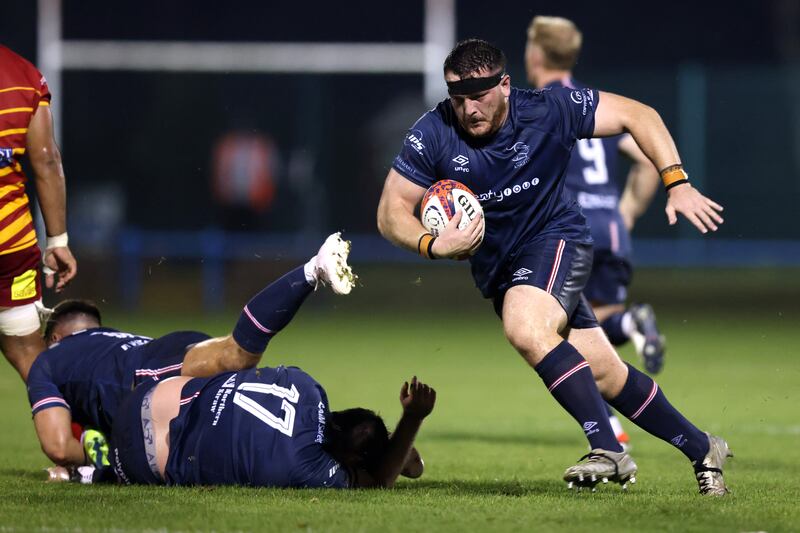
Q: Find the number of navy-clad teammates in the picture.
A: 4